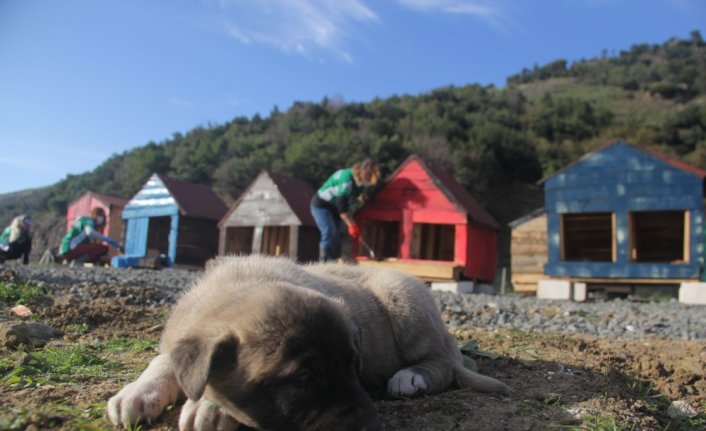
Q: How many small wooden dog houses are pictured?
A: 6